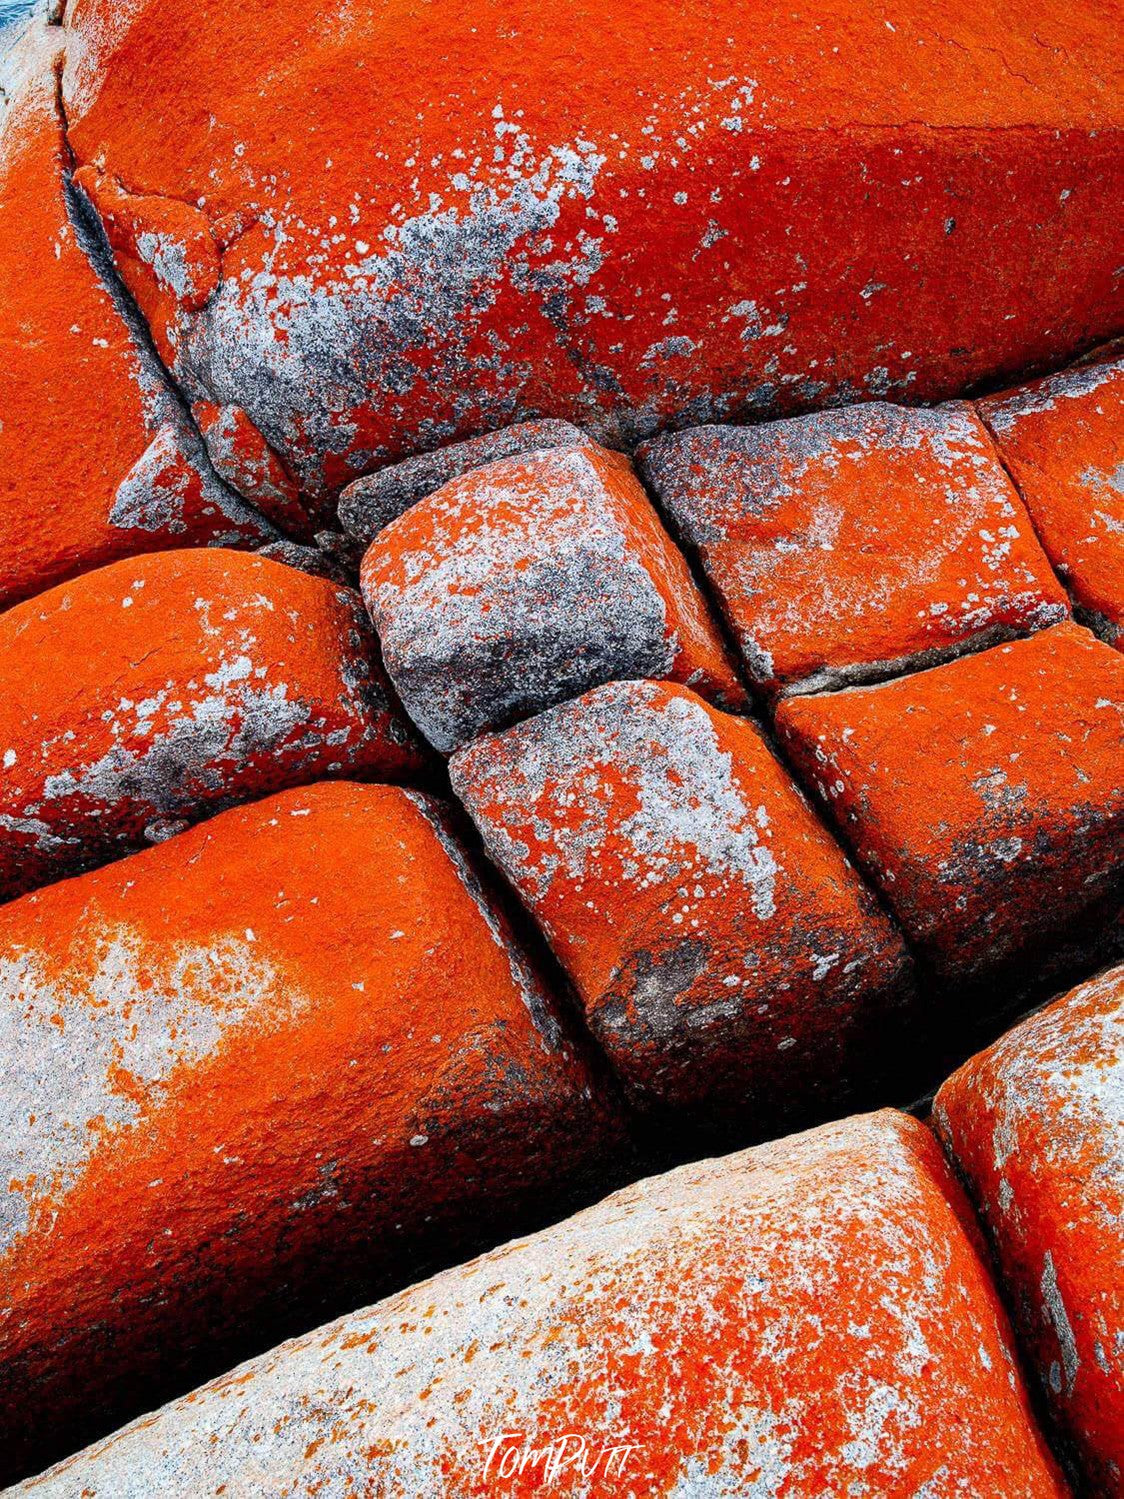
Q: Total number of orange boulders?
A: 11